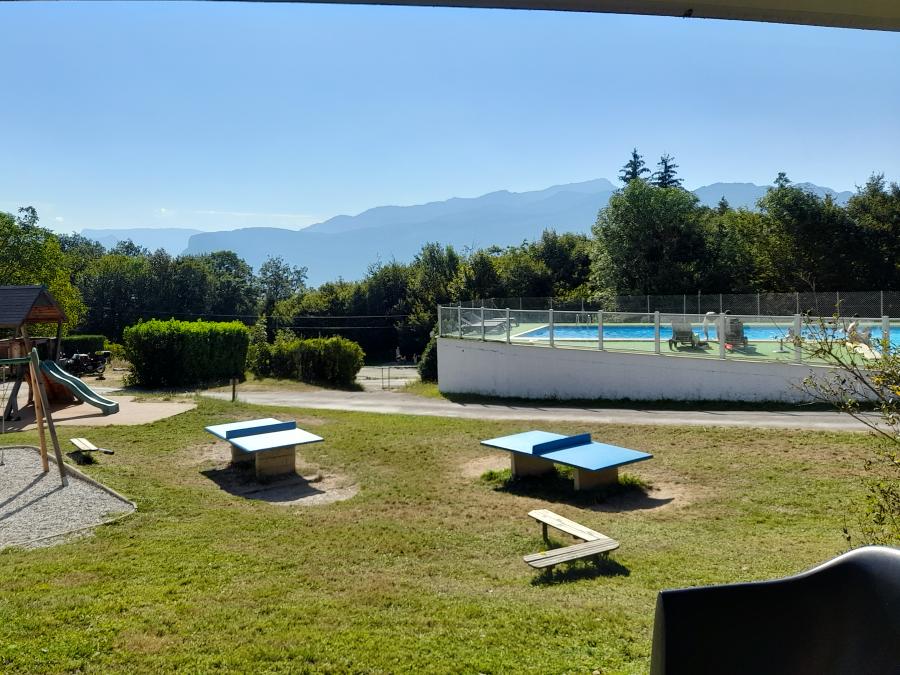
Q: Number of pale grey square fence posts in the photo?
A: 10